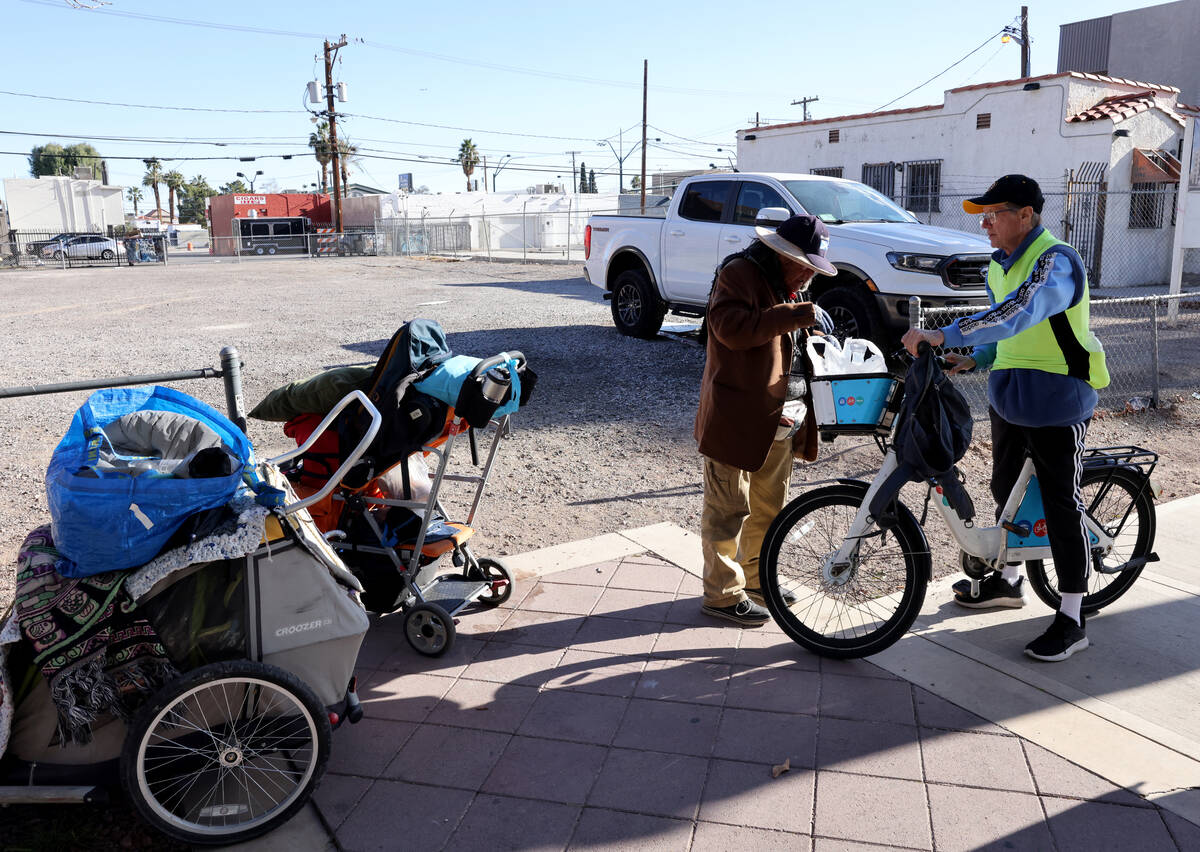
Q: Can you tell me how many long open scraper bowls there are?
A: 0